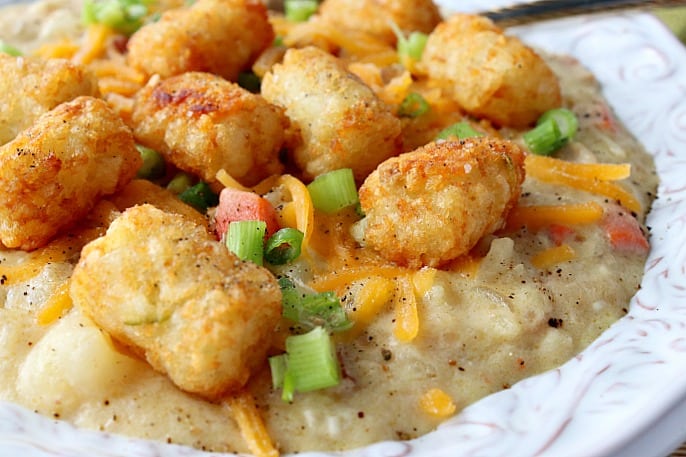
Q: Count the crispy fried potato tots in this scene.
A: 9